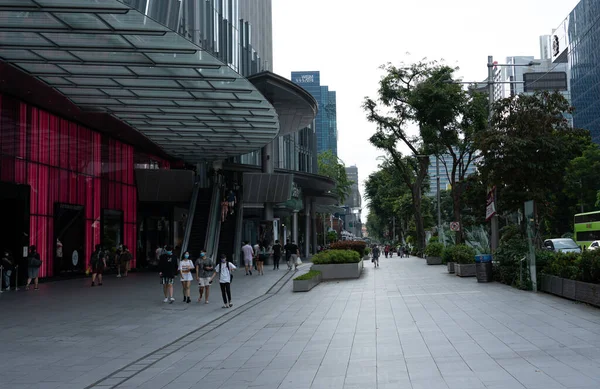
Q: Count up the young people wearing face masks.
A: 4